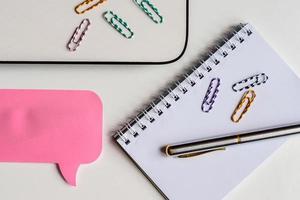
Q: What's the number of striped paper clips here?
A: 7